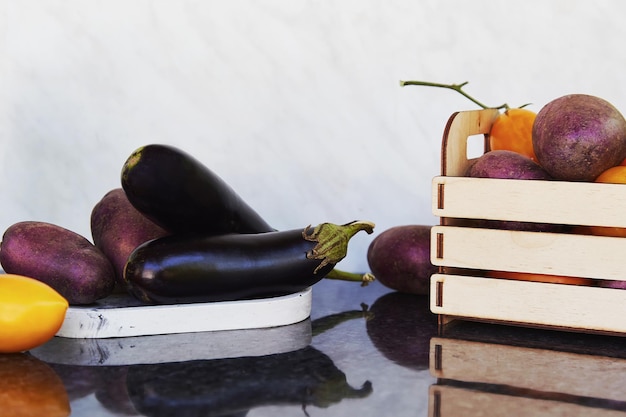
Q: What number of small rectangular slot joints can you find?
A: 3